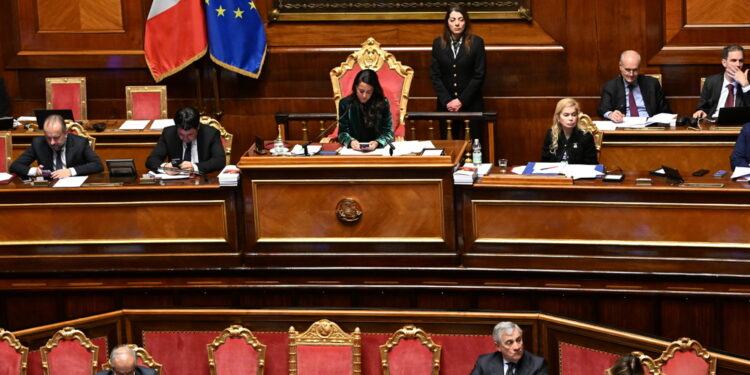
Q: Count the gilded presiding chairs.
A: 1